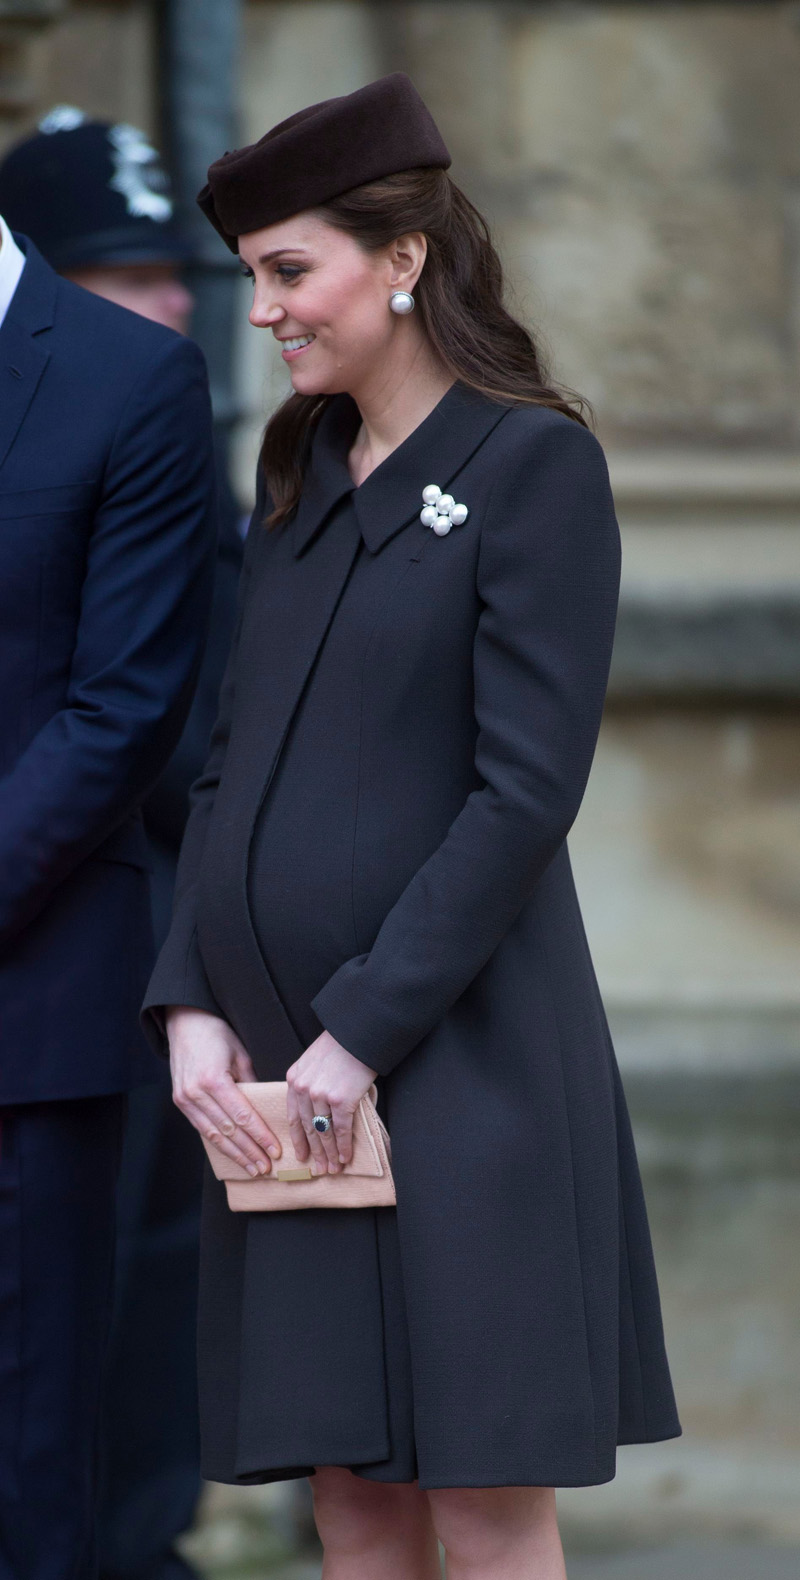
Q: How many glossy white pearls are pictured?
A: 6